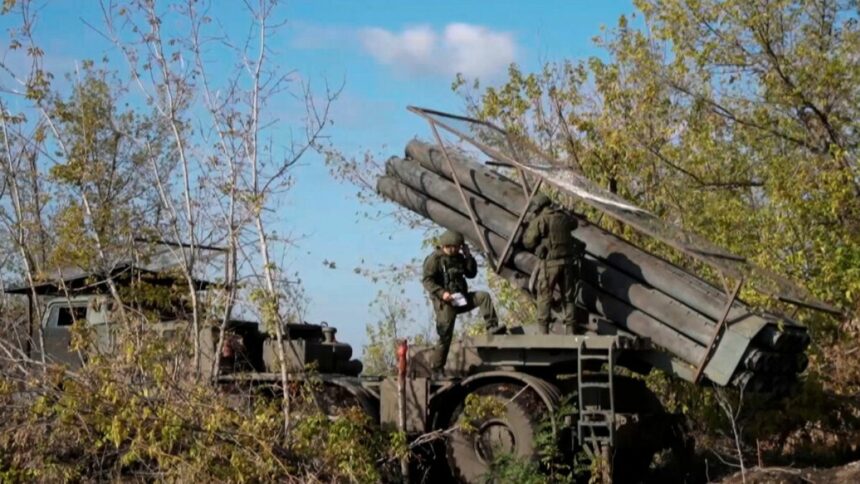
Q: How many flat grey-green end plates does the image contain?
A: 1